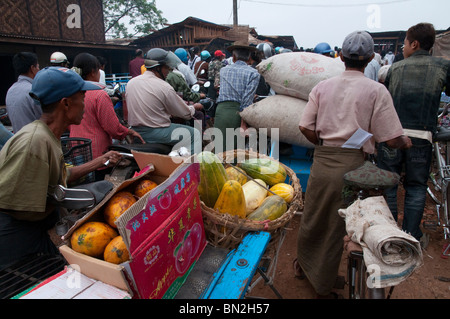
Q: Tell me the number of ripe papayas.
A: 4